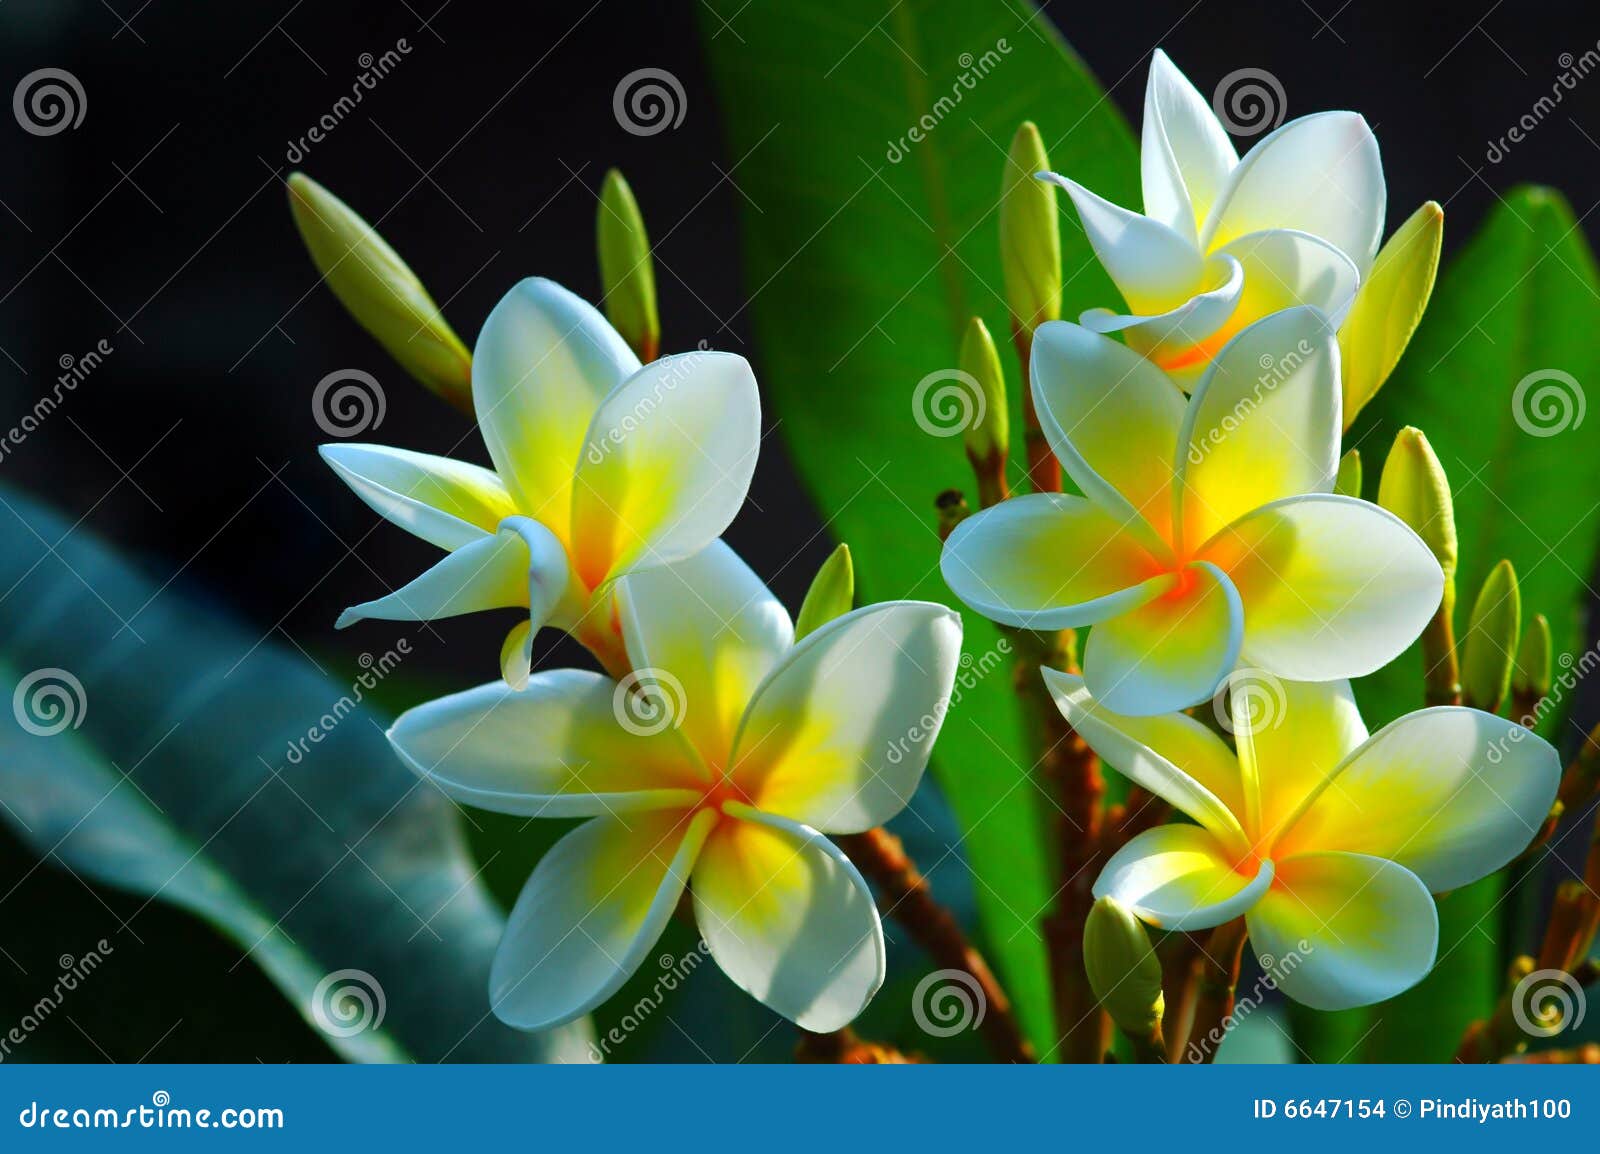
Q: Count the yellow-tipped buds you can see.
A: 11